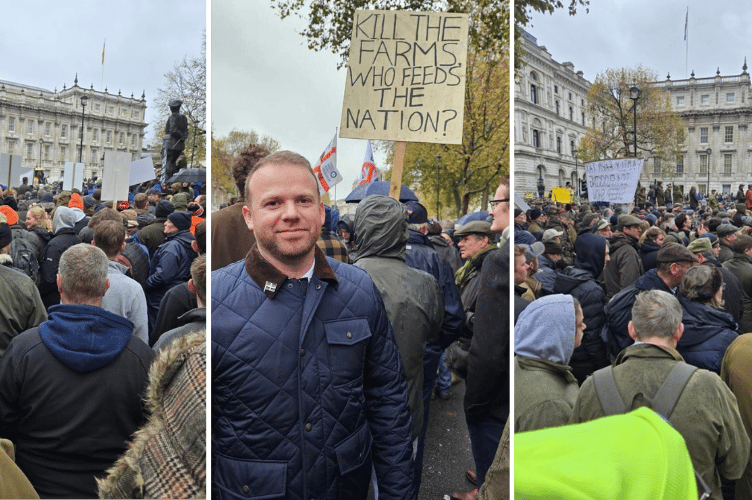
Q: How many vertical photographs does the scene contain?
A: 3